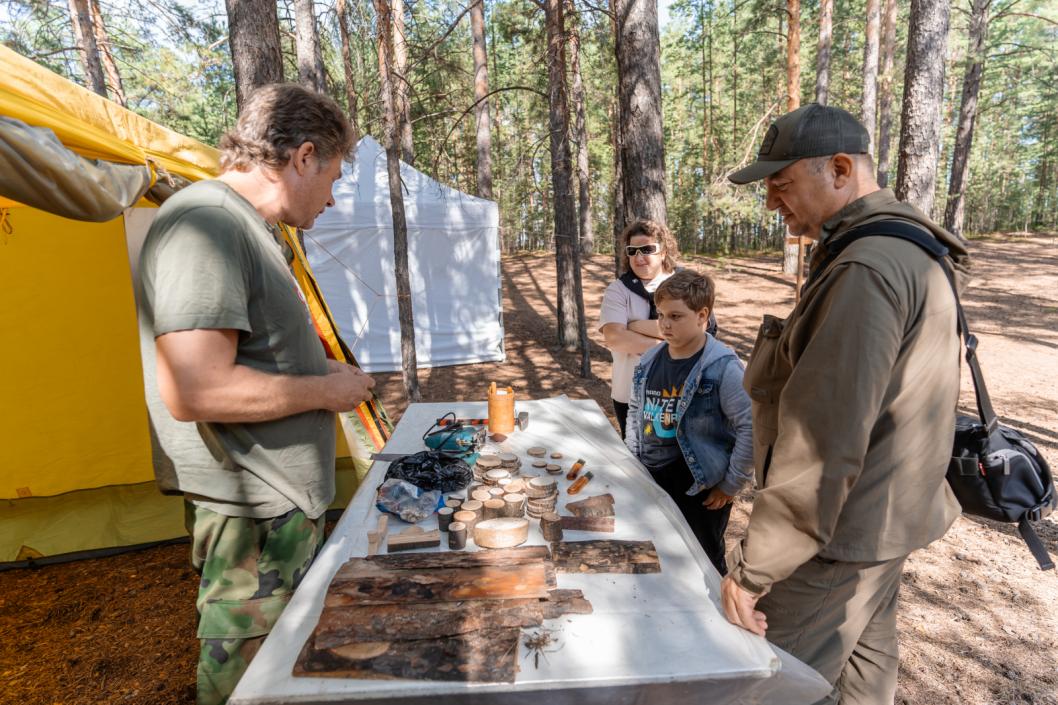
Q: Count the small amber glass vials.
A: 2